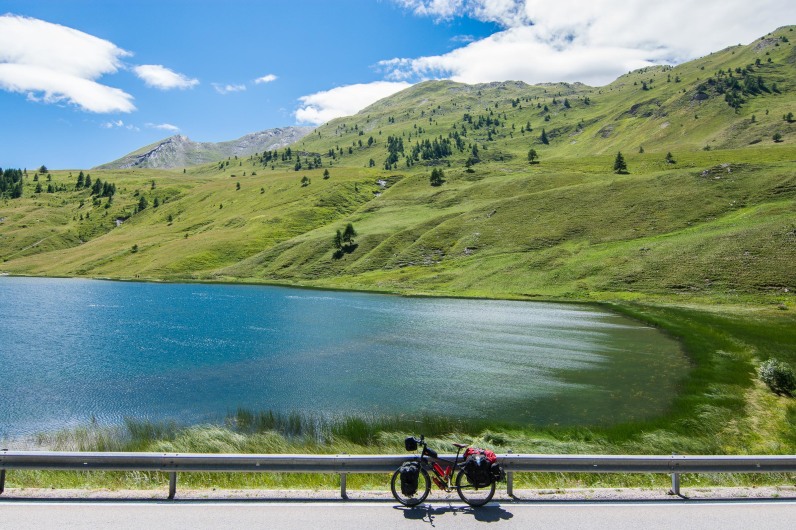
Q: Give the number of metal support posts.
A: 5